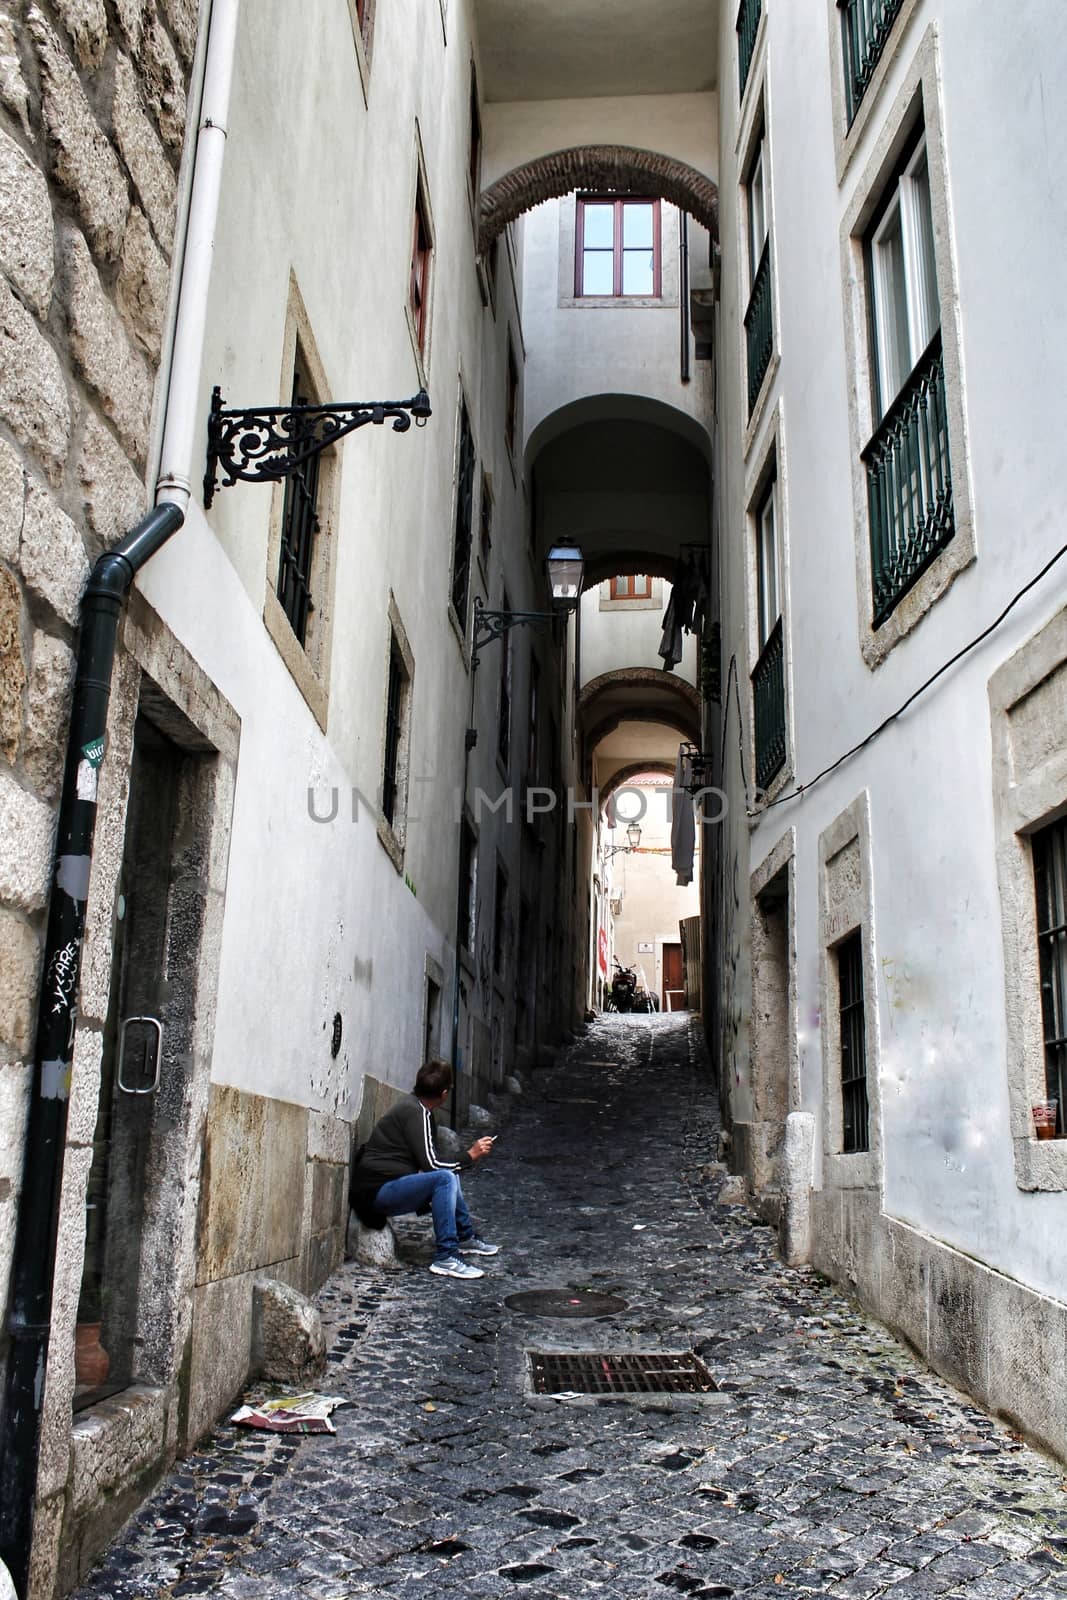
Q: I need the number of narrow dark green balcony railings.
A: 5